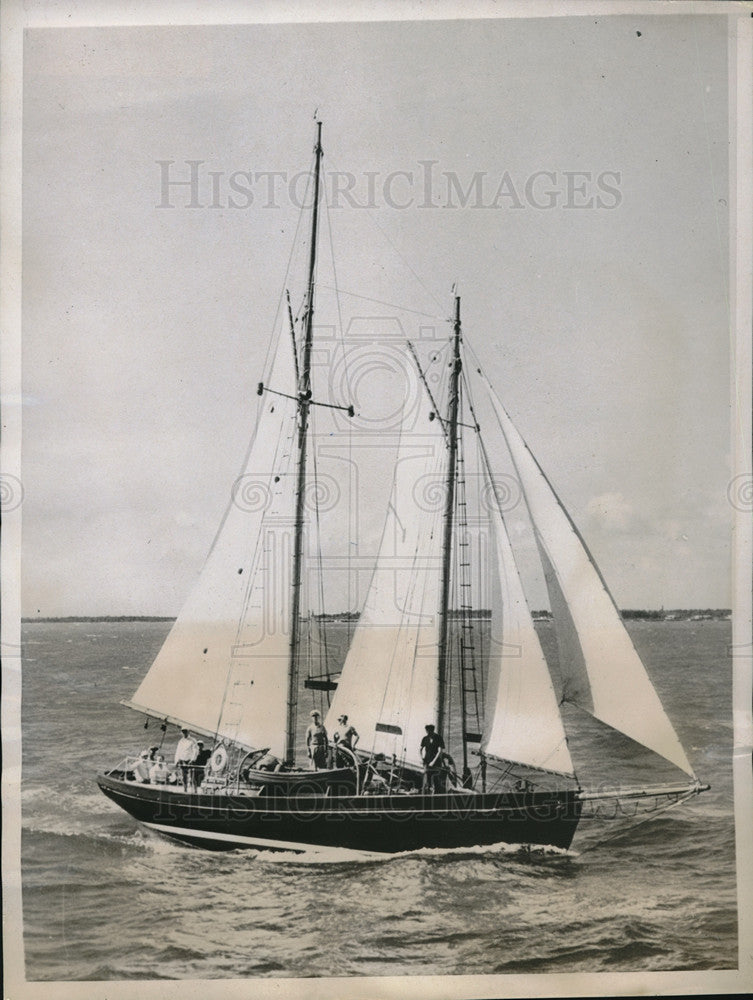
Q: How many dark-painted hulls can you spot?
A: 1